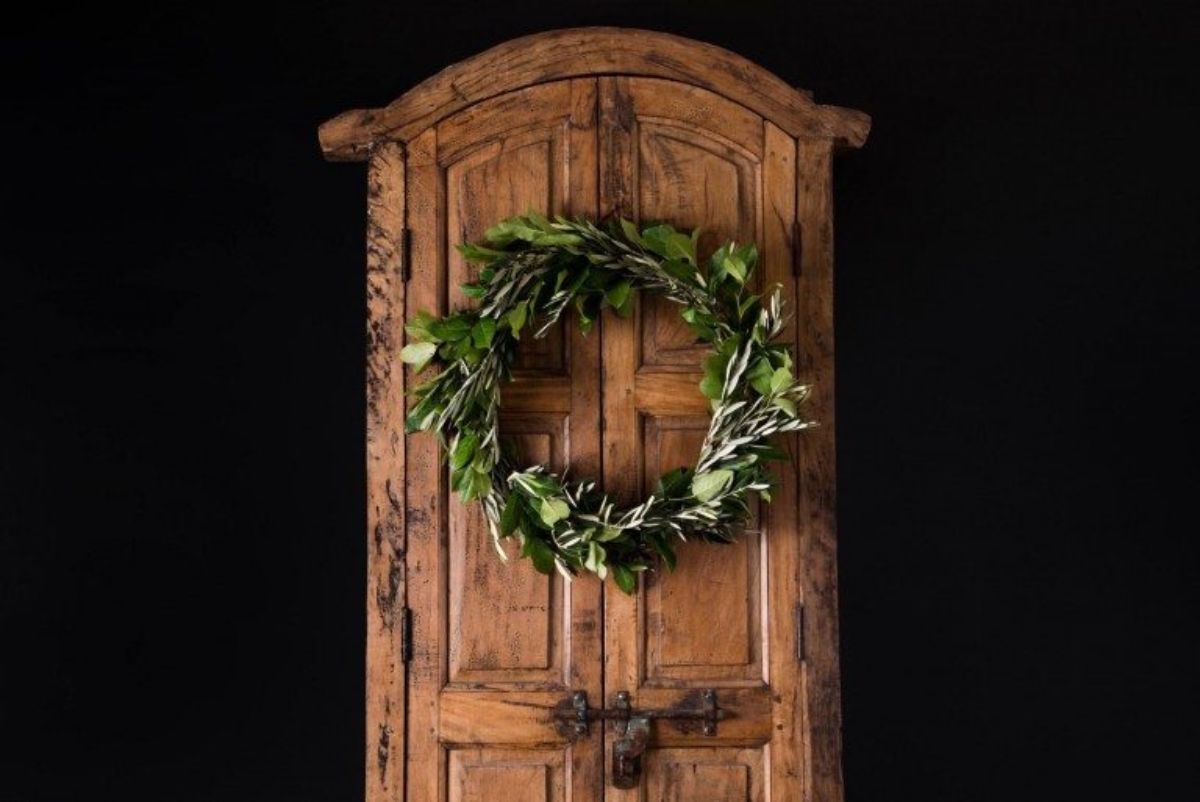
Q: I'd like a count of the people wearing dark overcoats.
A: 0